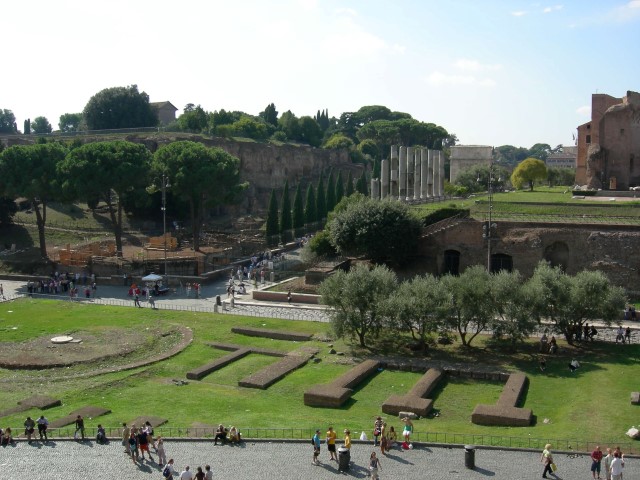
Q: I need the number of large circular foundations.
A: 1